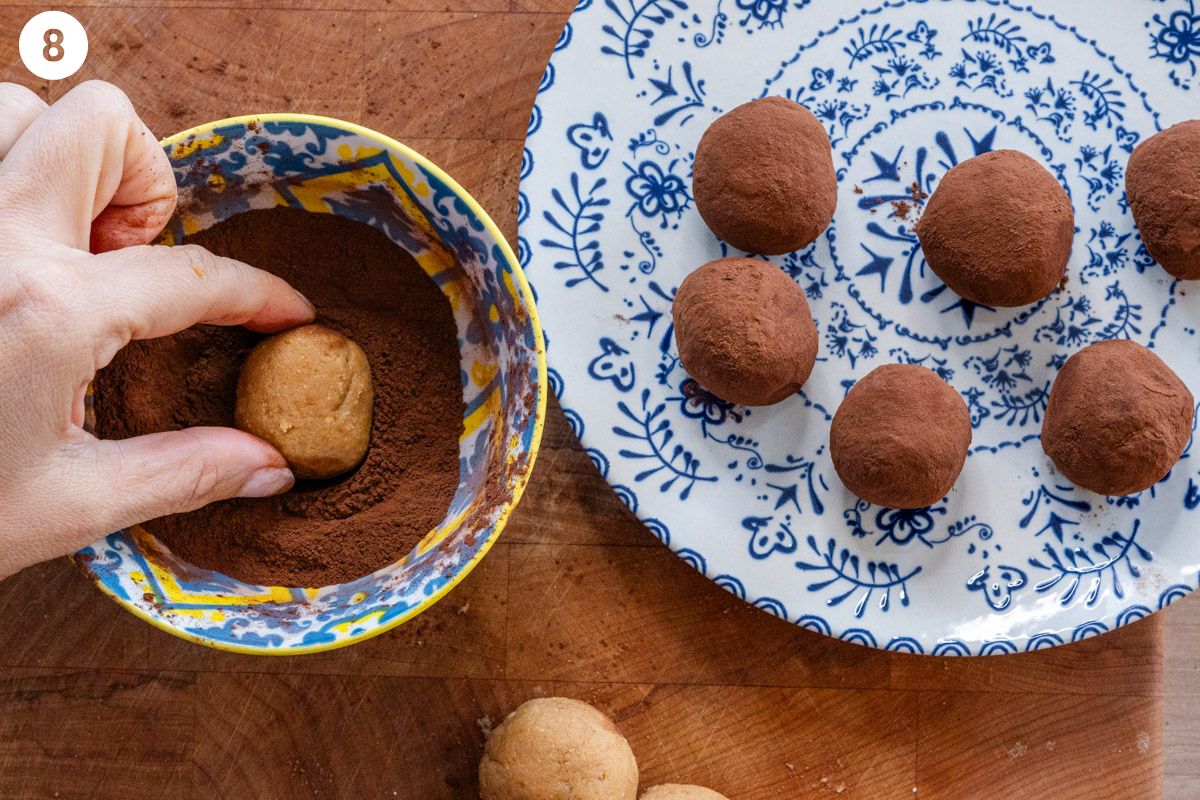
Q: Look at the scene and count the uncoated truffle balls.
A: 3